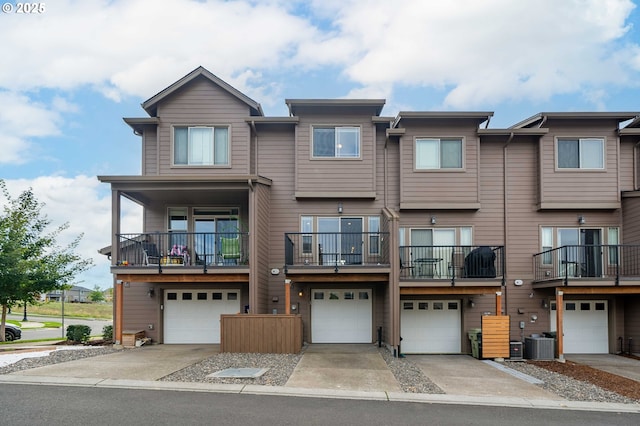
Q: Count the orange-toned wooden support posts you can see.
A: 4